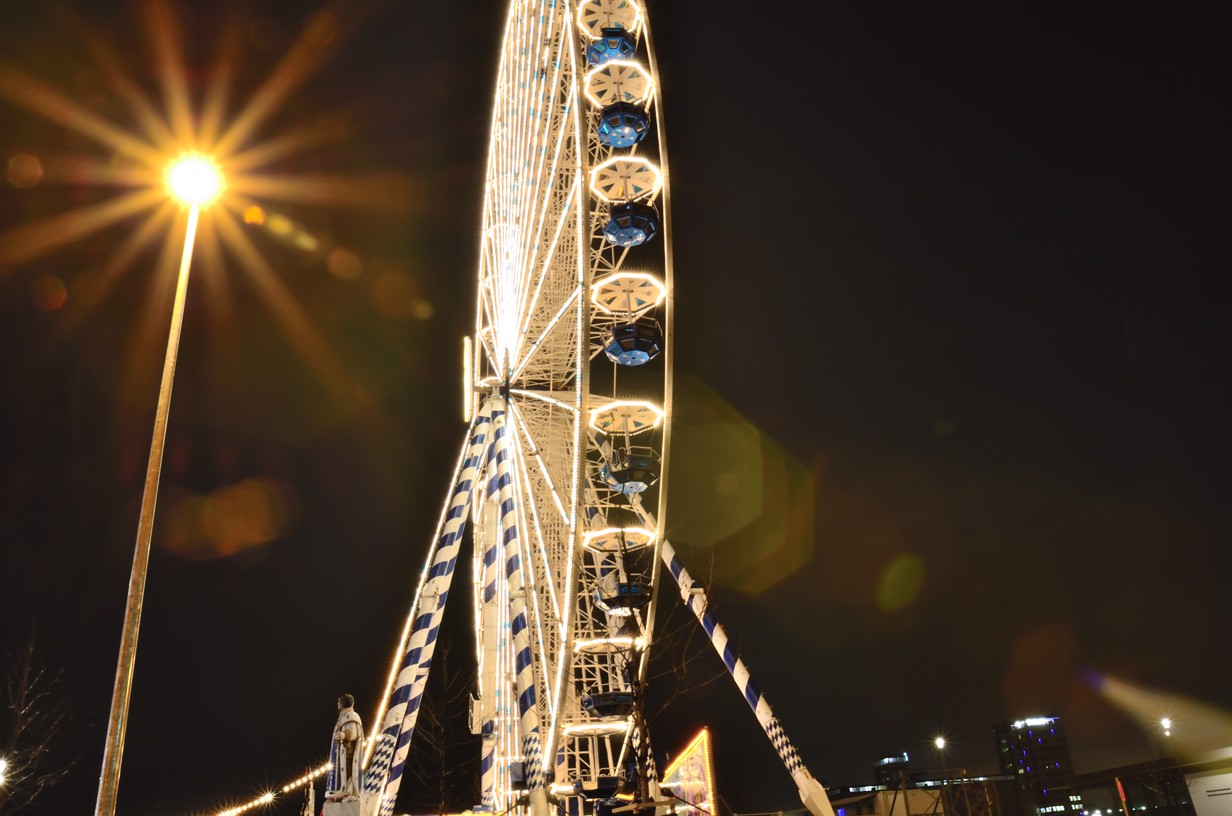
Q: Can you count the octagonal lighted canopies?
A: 8